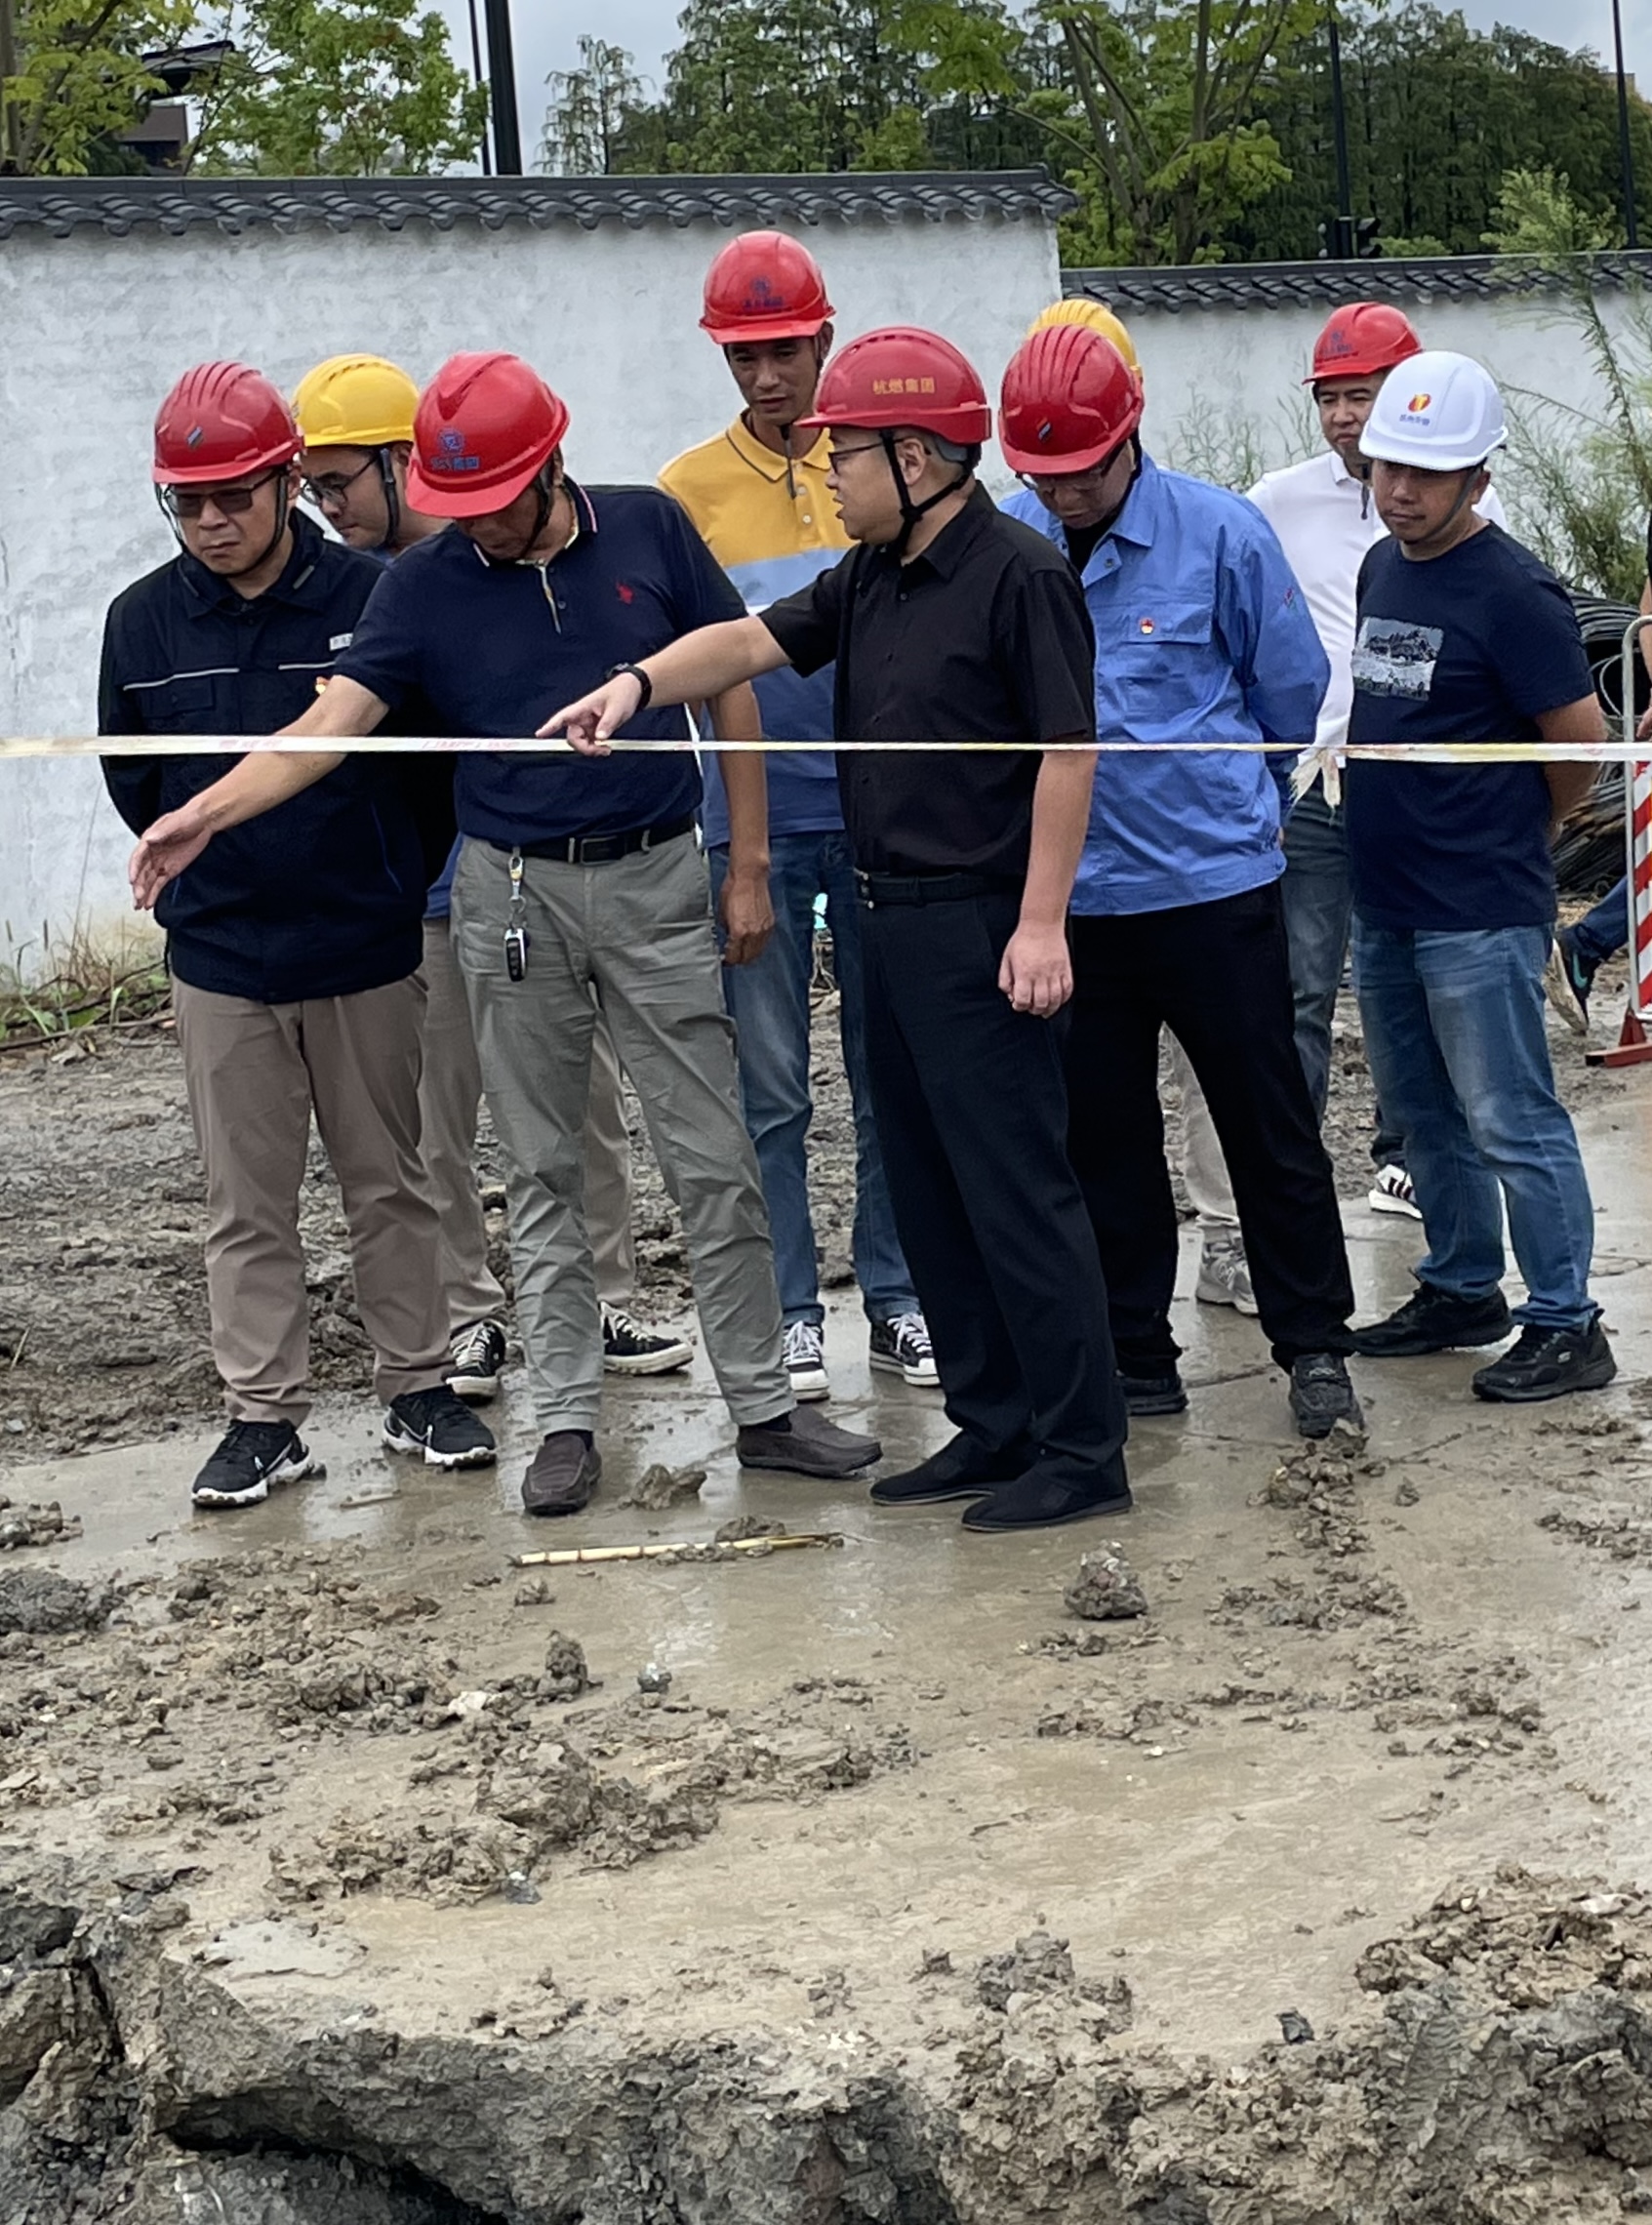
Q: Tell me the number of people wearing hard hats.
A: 9